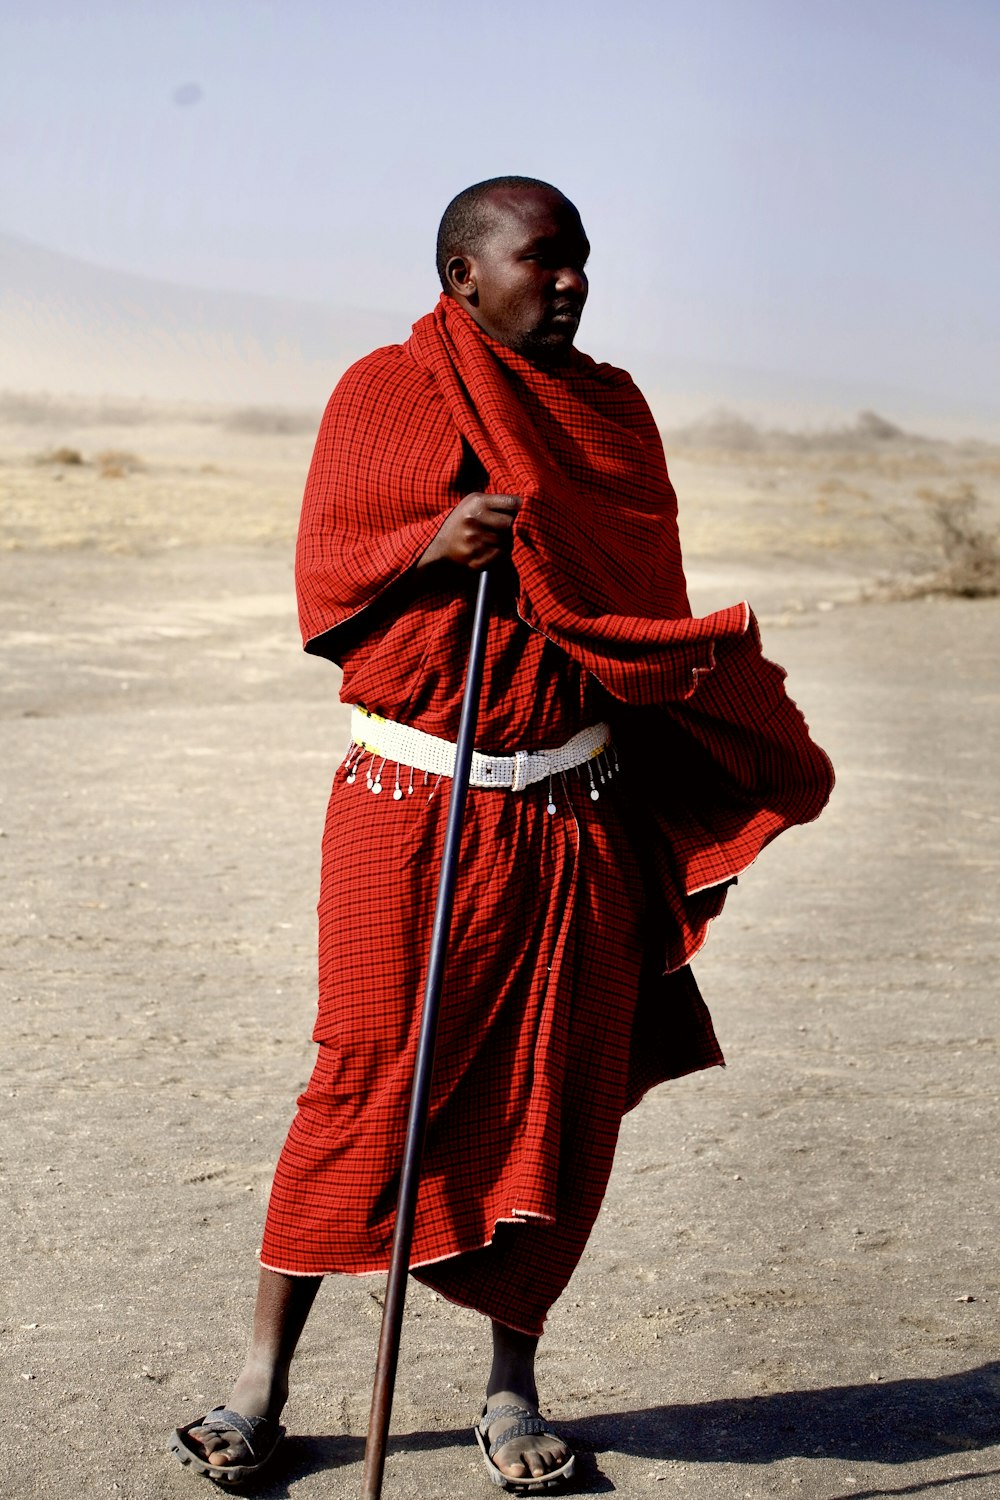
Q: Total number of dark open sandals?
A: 2